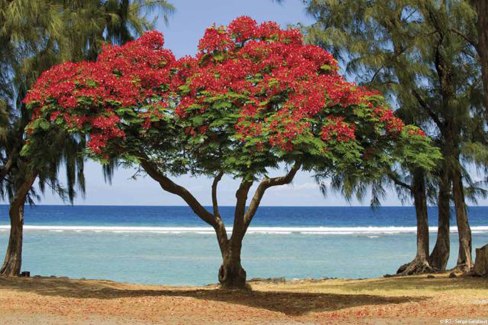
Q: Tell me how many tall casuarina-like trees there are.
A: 4